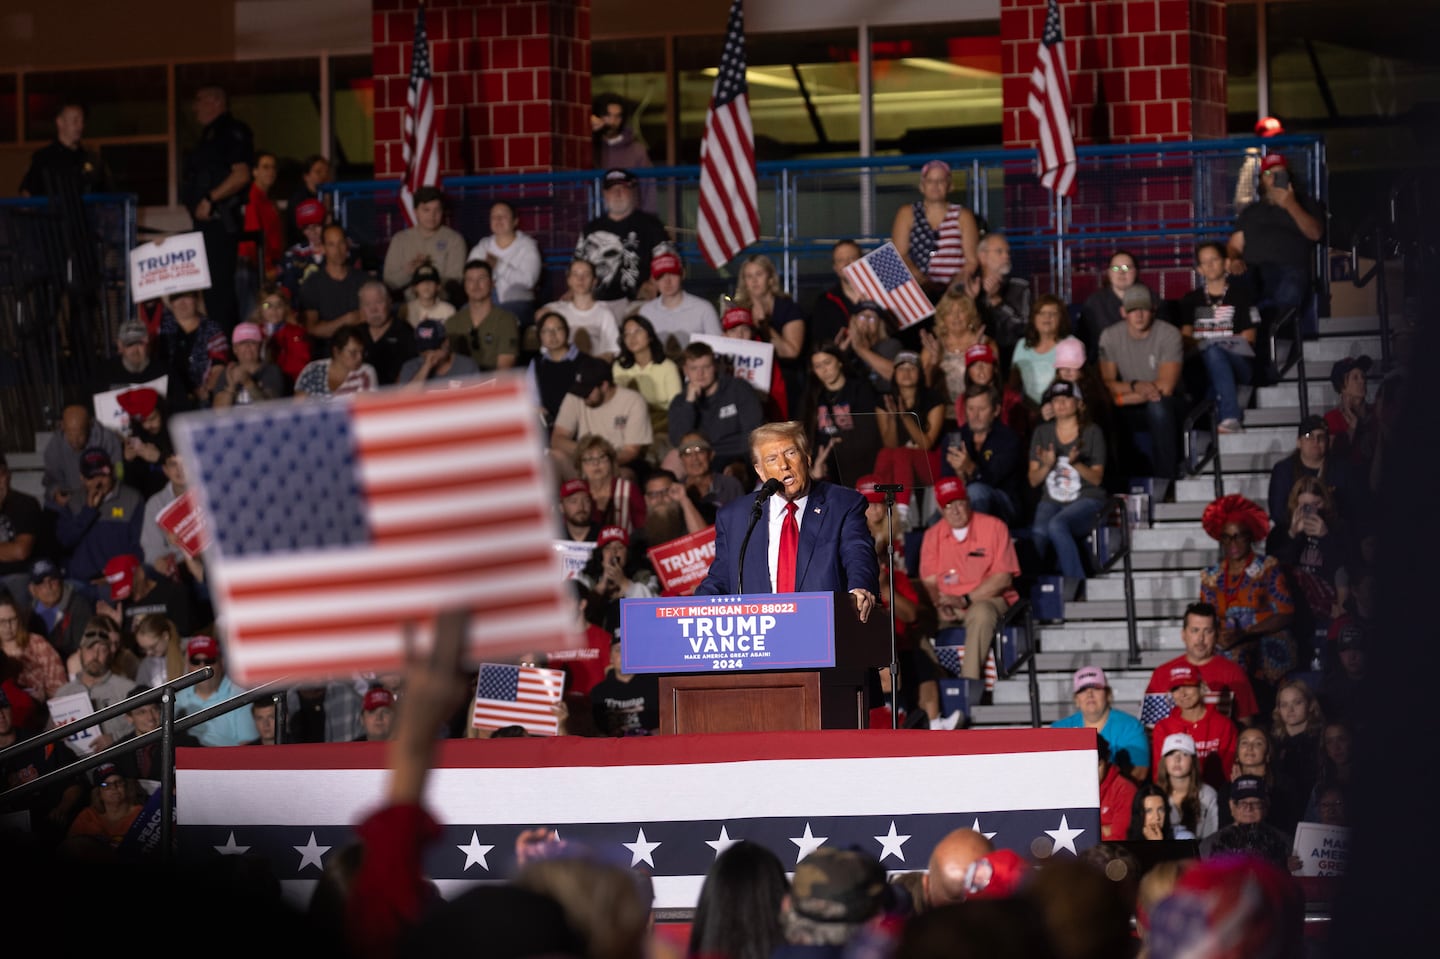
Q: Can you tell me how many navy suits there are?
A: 1